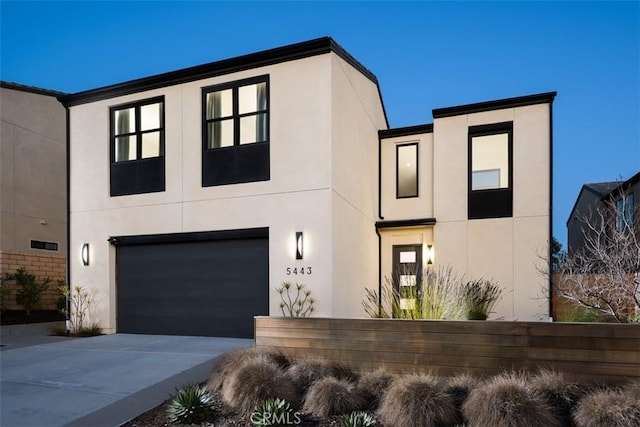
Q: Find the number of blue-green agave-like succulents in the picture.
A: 3